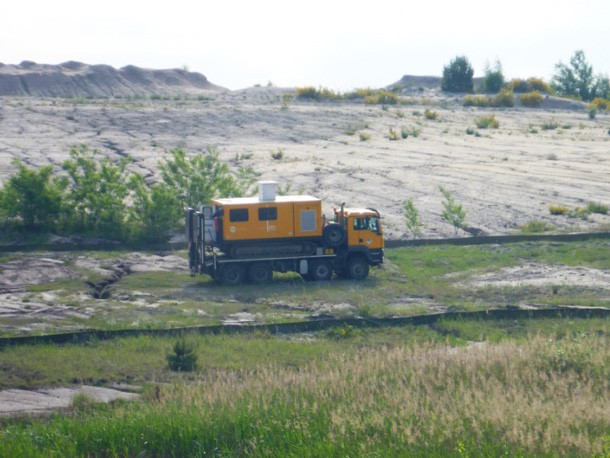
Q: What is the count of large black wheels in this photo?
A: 5